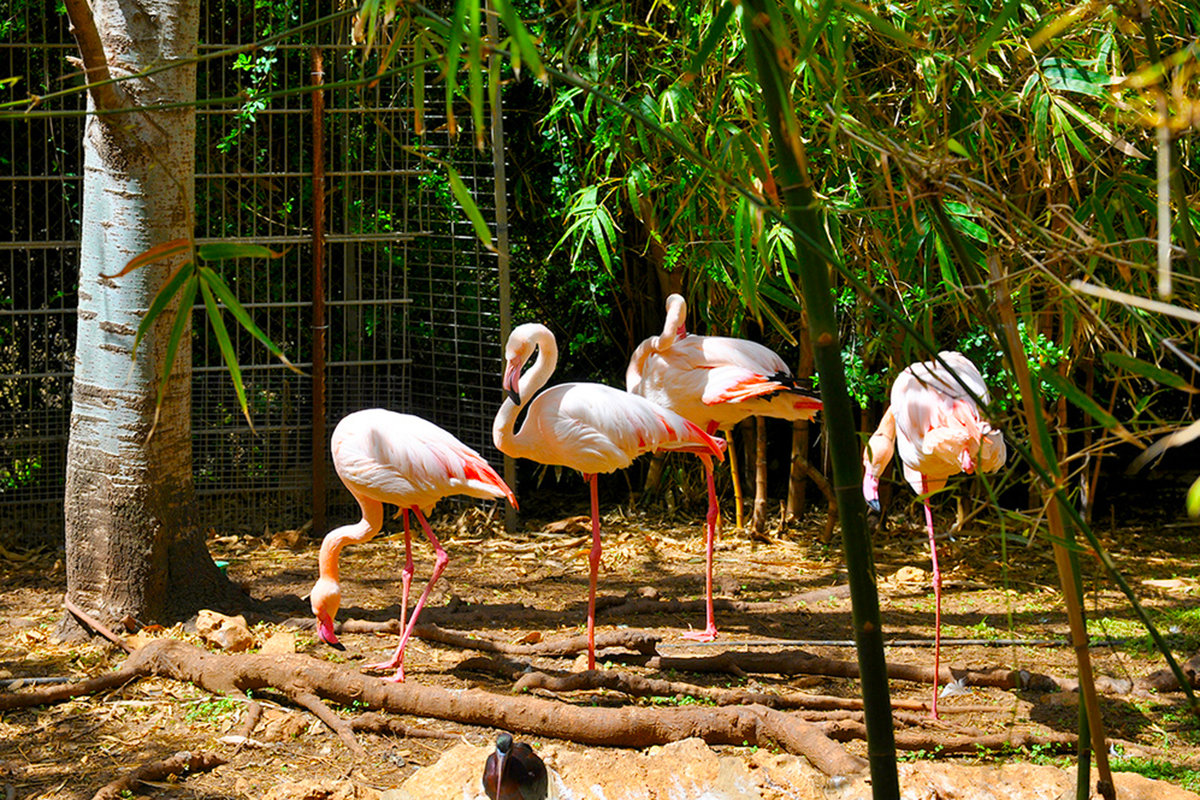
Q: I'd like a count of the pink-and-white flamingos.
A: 4